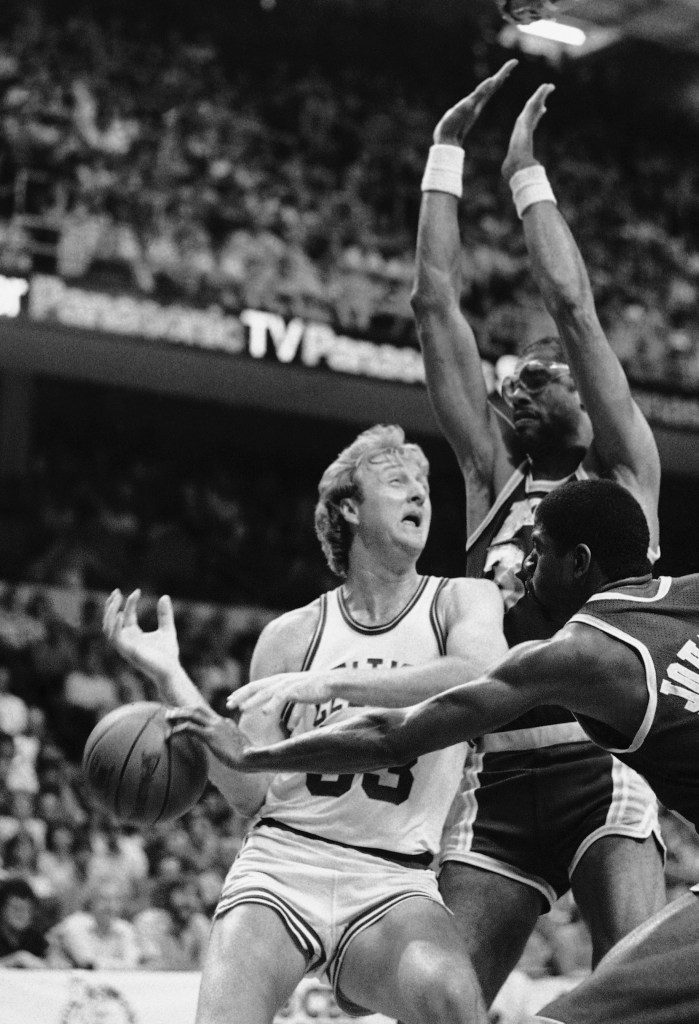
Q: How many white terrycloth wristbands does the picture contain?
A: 2